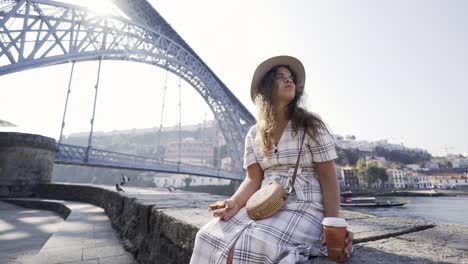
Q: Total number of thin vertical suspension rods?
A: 4